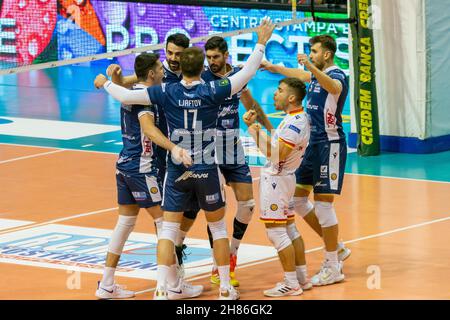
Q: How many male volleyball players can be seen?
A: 6